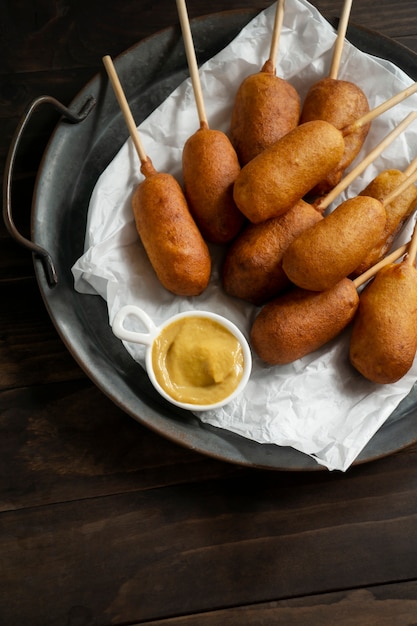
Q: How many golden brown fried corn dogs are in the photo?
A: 10